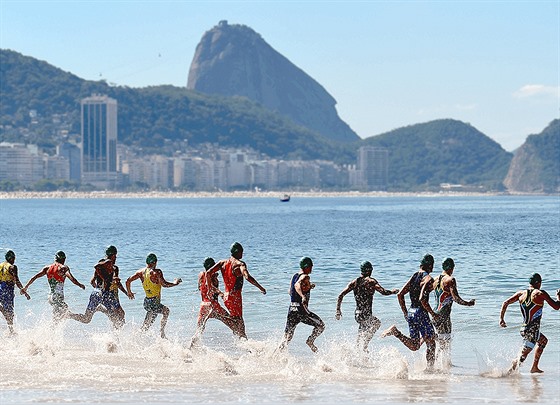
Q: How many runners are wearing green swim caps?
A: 11